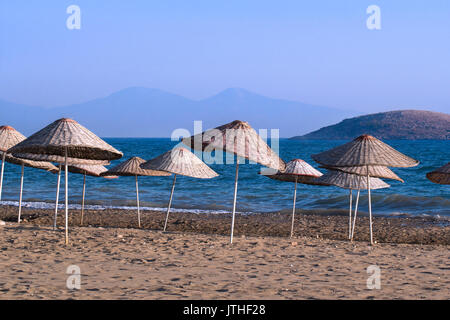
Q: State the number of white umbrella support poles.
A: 12